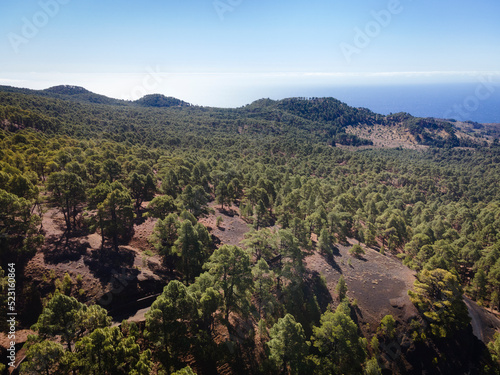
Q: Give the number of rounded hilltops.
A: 3